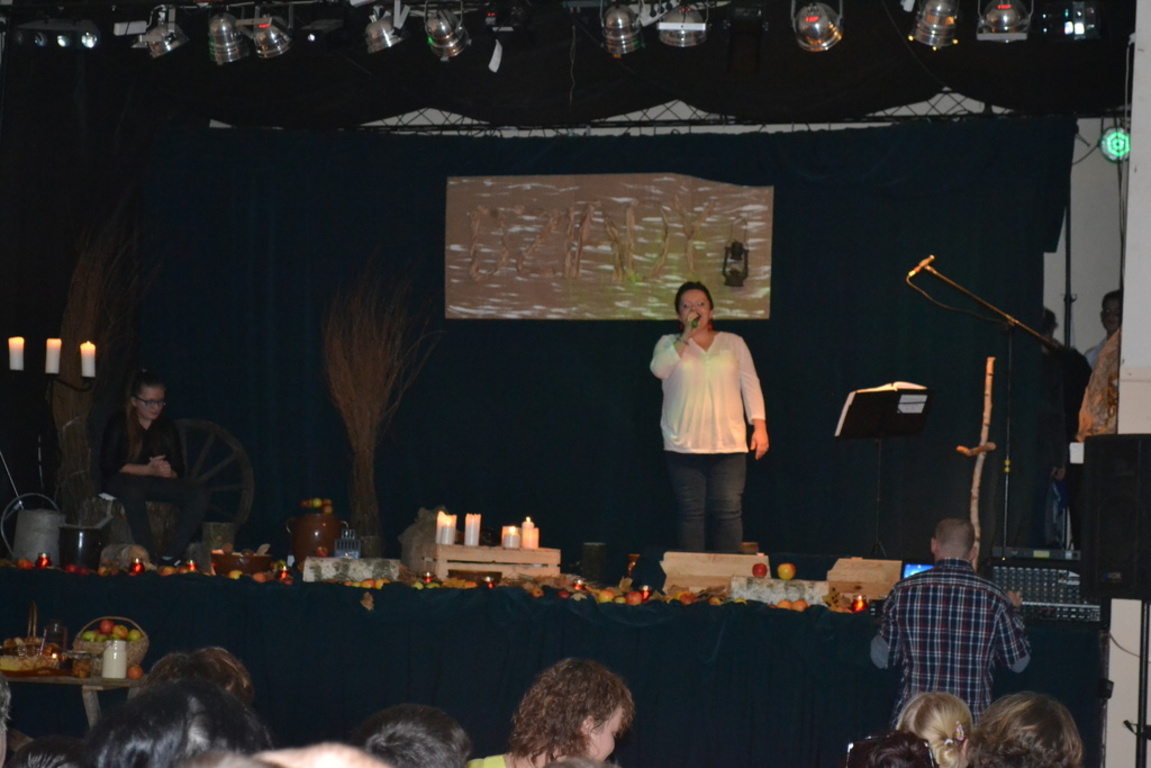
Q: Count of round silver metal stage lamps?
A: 10